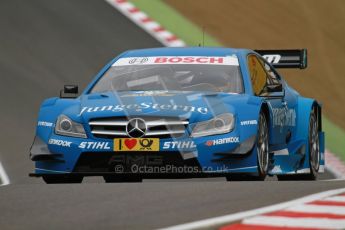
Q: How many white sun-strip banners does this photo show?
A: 1